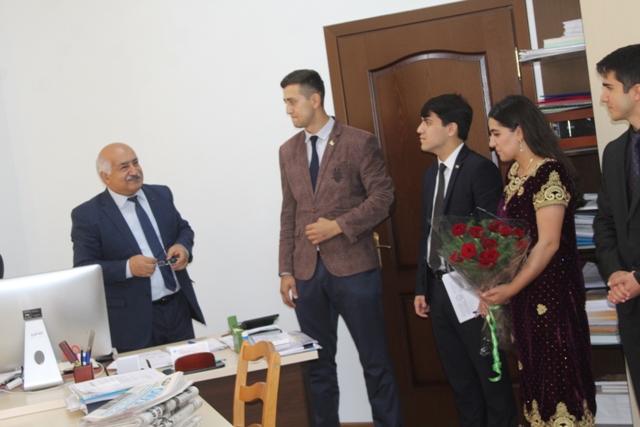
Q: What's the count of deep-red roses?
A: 11